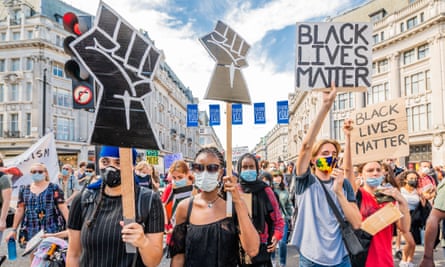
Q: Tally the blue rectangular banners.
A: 5